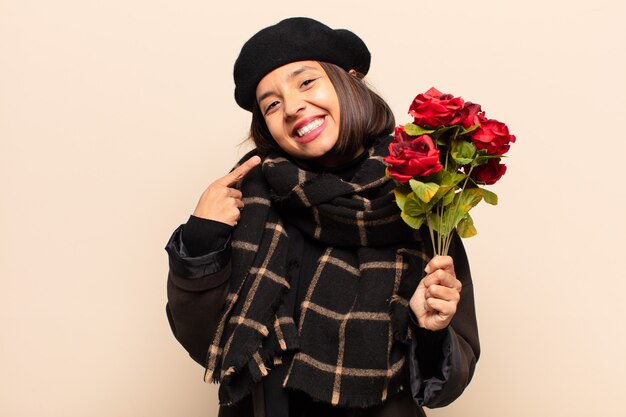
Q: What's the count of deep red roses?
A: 5